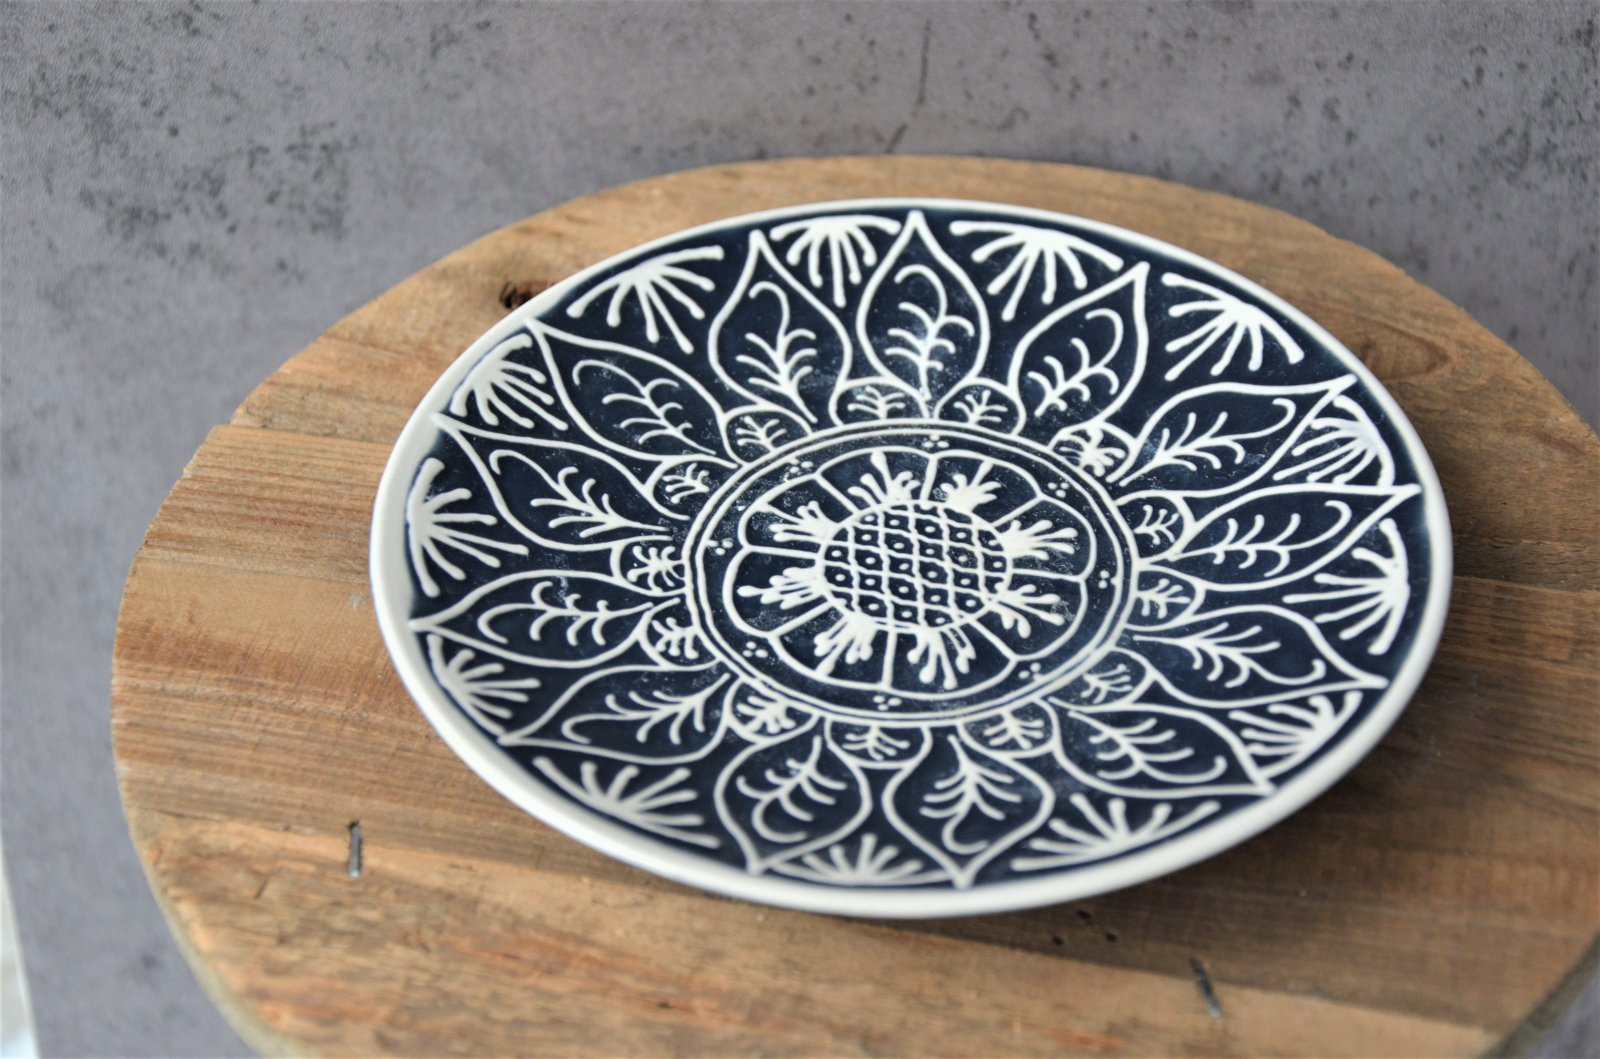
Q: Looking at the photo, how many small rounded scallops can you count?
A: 13